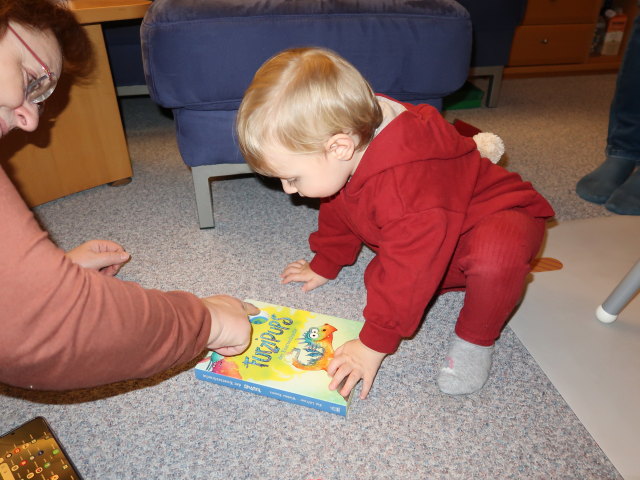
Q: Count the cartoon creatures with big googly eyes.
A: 1